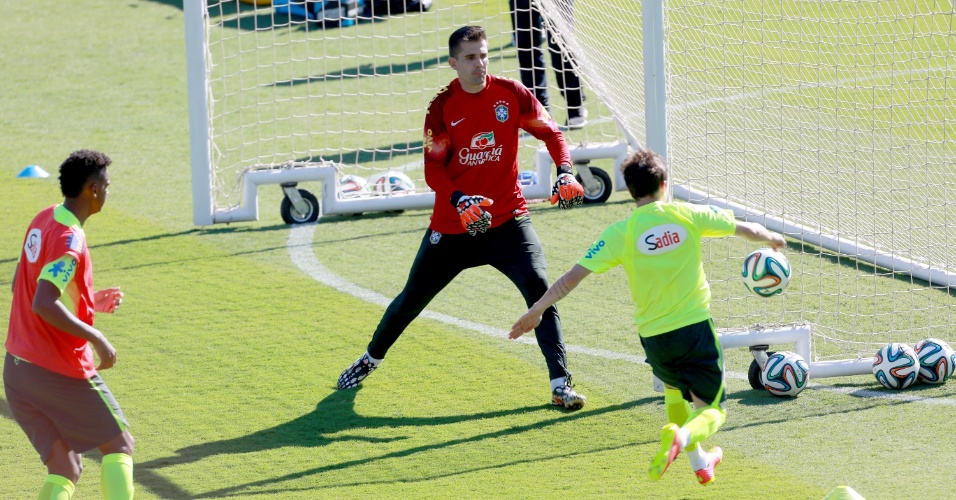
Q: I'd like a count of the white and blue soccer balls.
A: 6